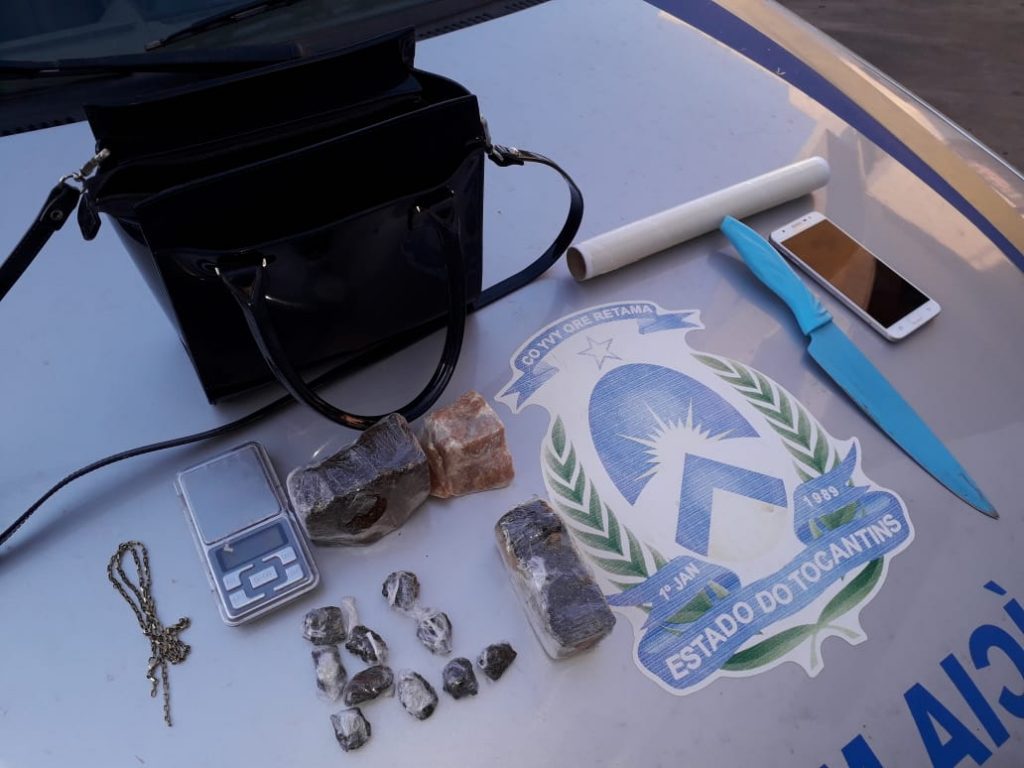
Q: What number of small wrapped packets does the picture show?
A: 10